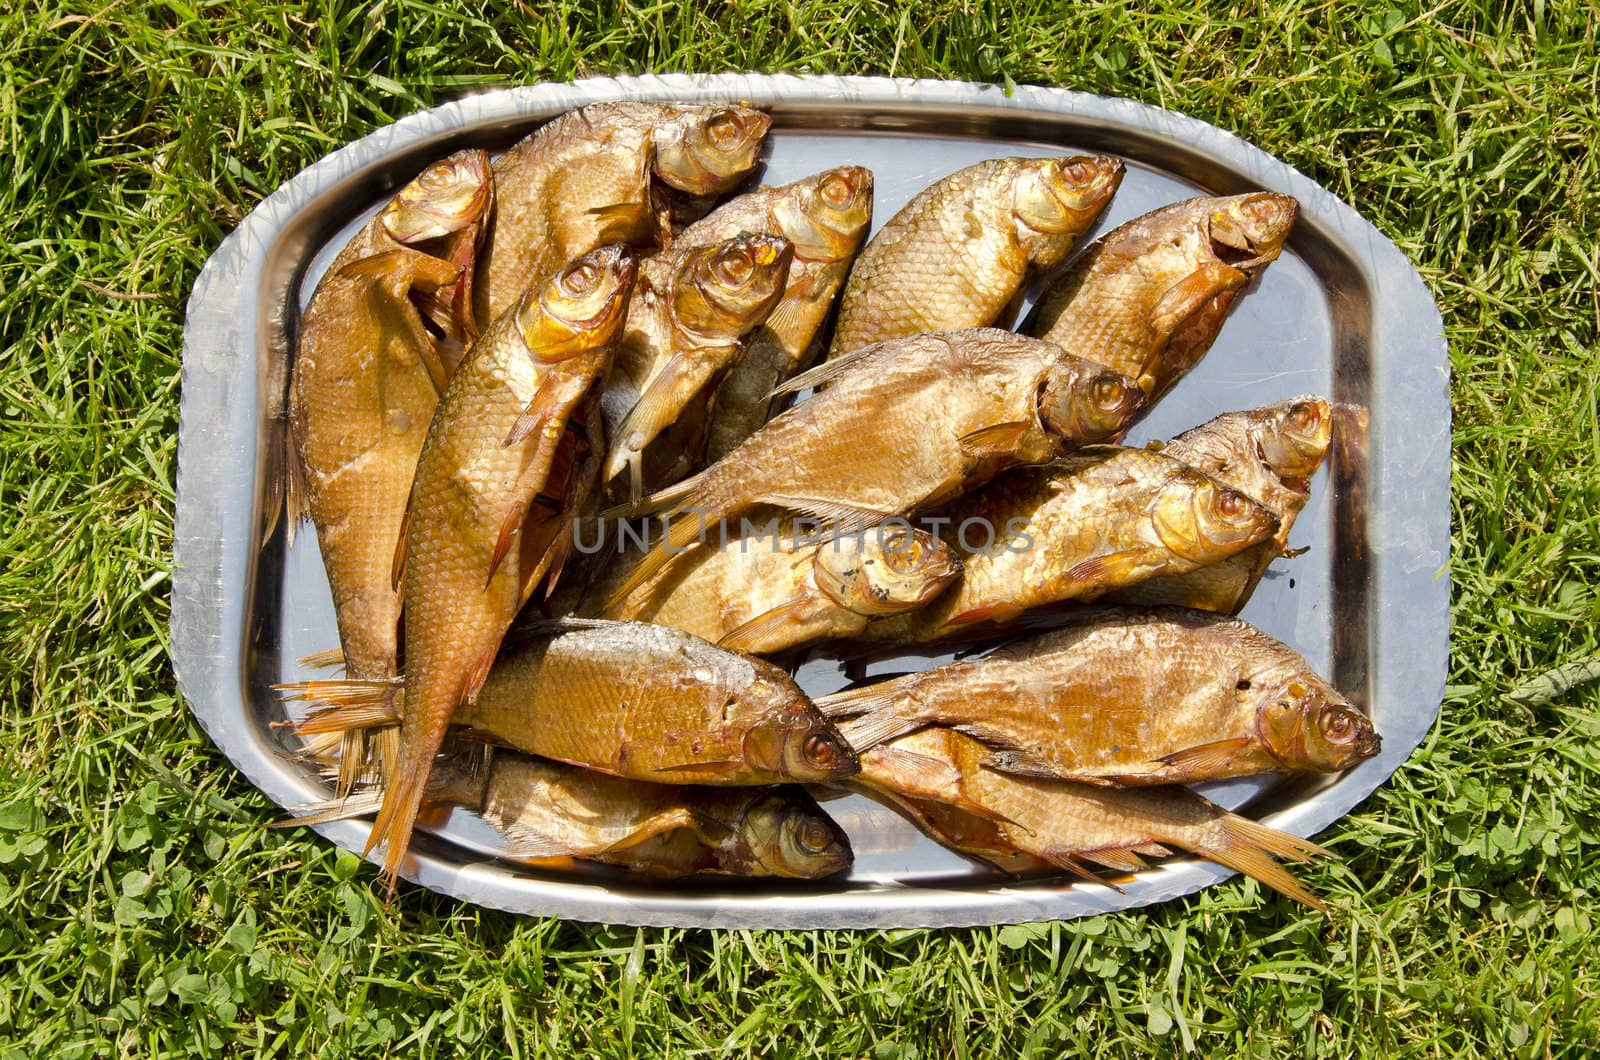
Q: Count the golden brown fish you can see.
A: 15